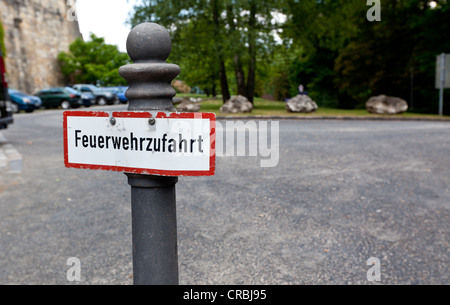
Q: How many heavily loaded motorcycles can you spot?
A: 0